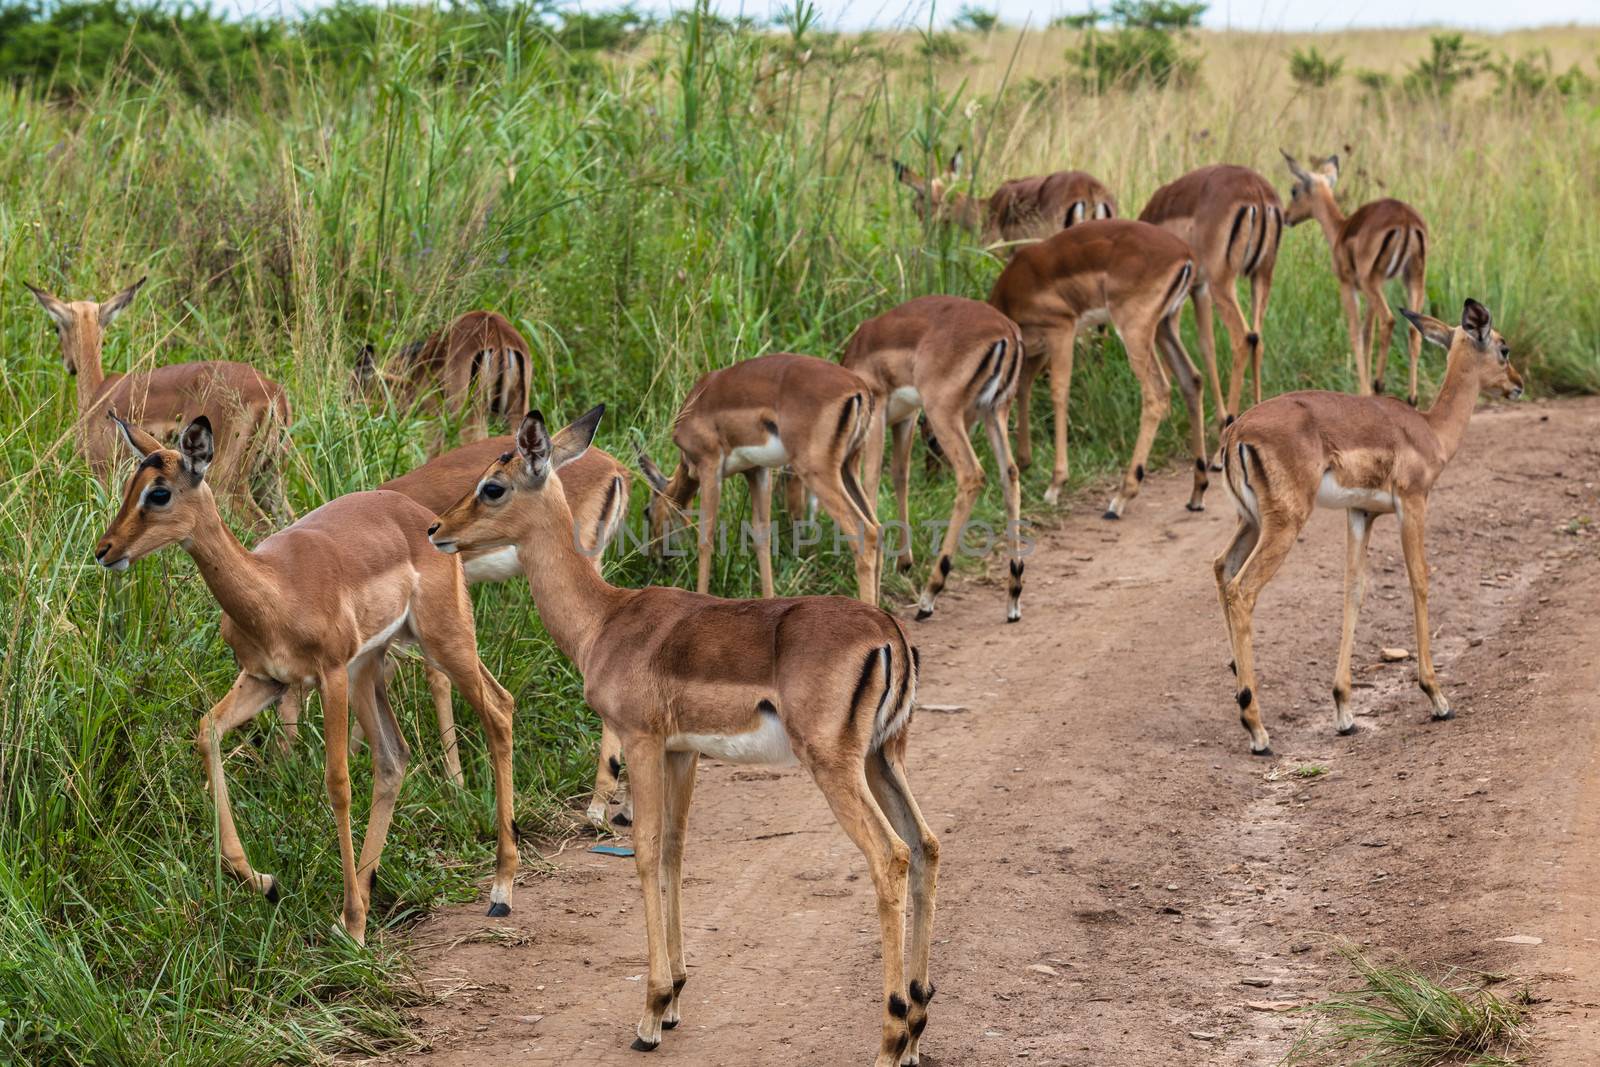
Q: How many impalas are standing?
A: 12